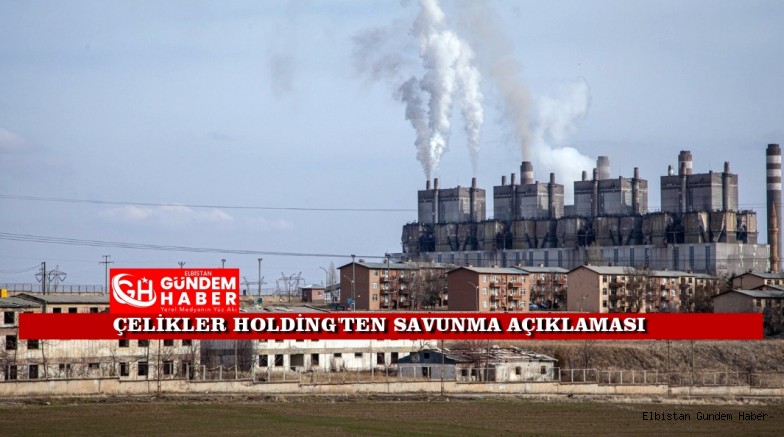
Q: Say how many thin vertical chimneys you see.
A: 12